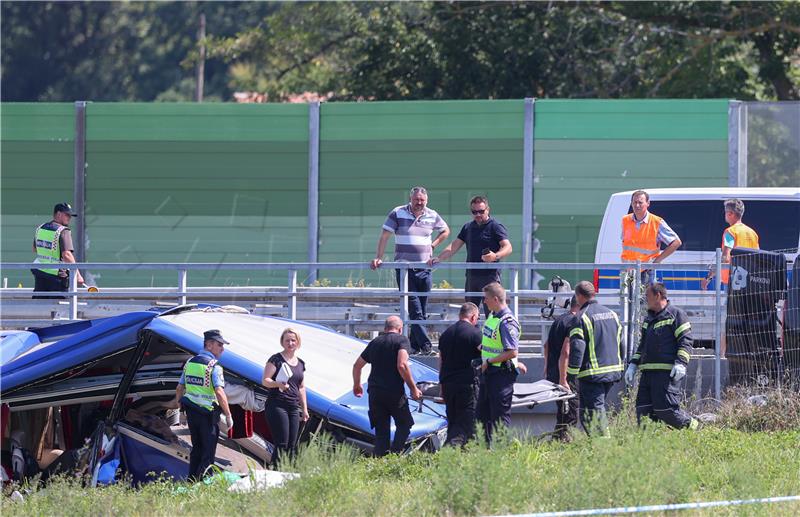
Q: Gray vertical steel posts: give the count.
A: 4